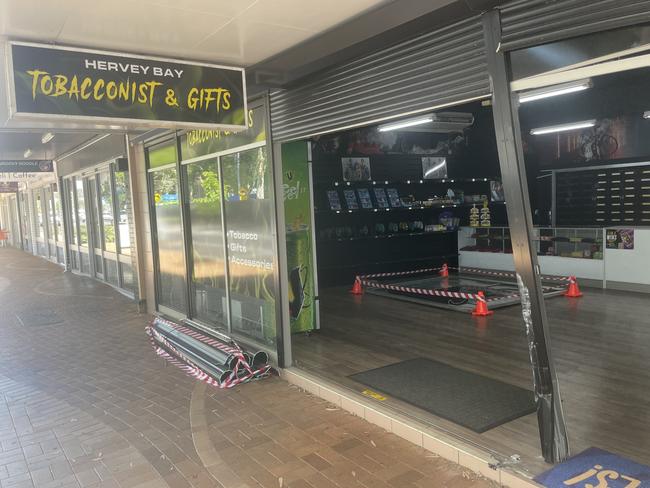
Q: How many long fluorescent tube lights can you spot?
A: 3